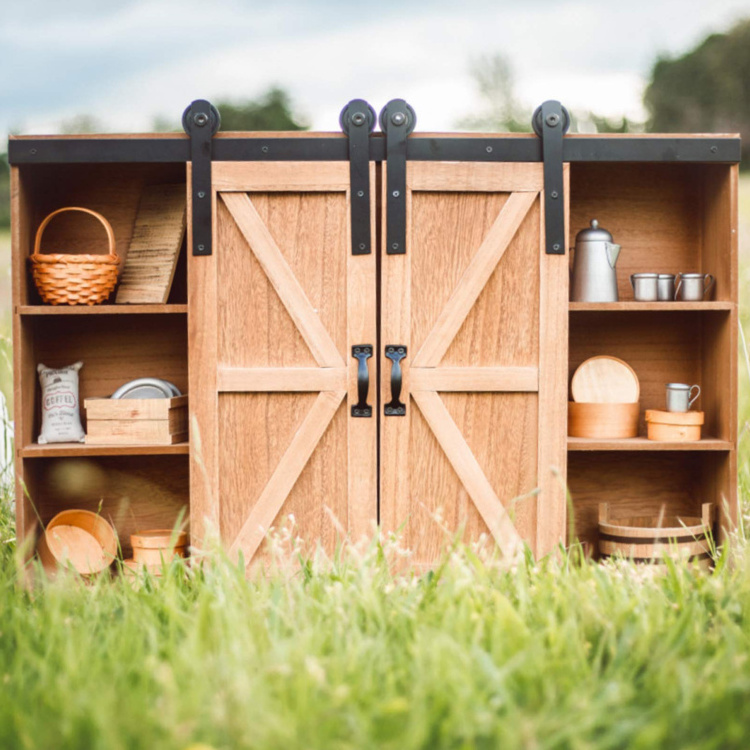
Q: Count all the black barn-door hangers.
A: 4